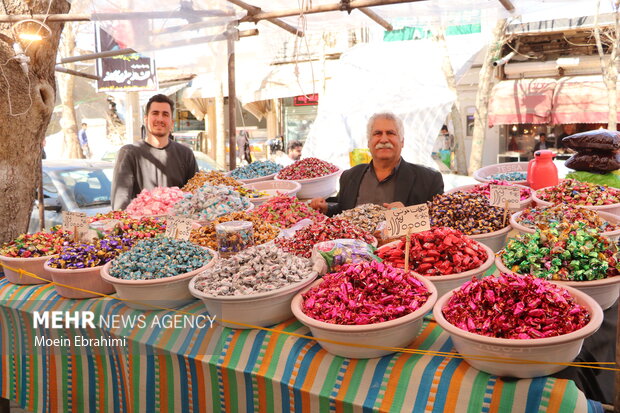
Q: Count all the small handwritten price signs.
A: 4